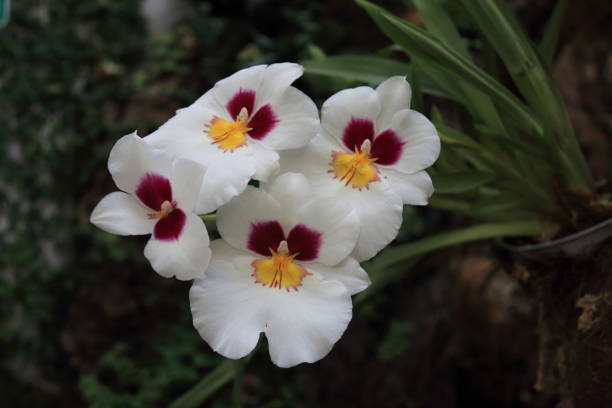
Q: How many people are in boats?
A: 0